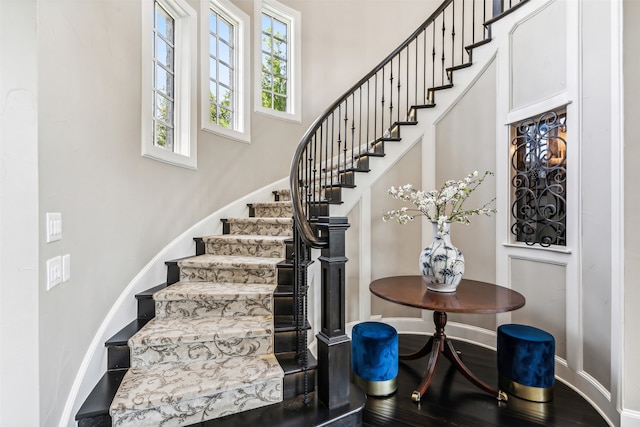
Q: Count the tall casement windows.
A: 3